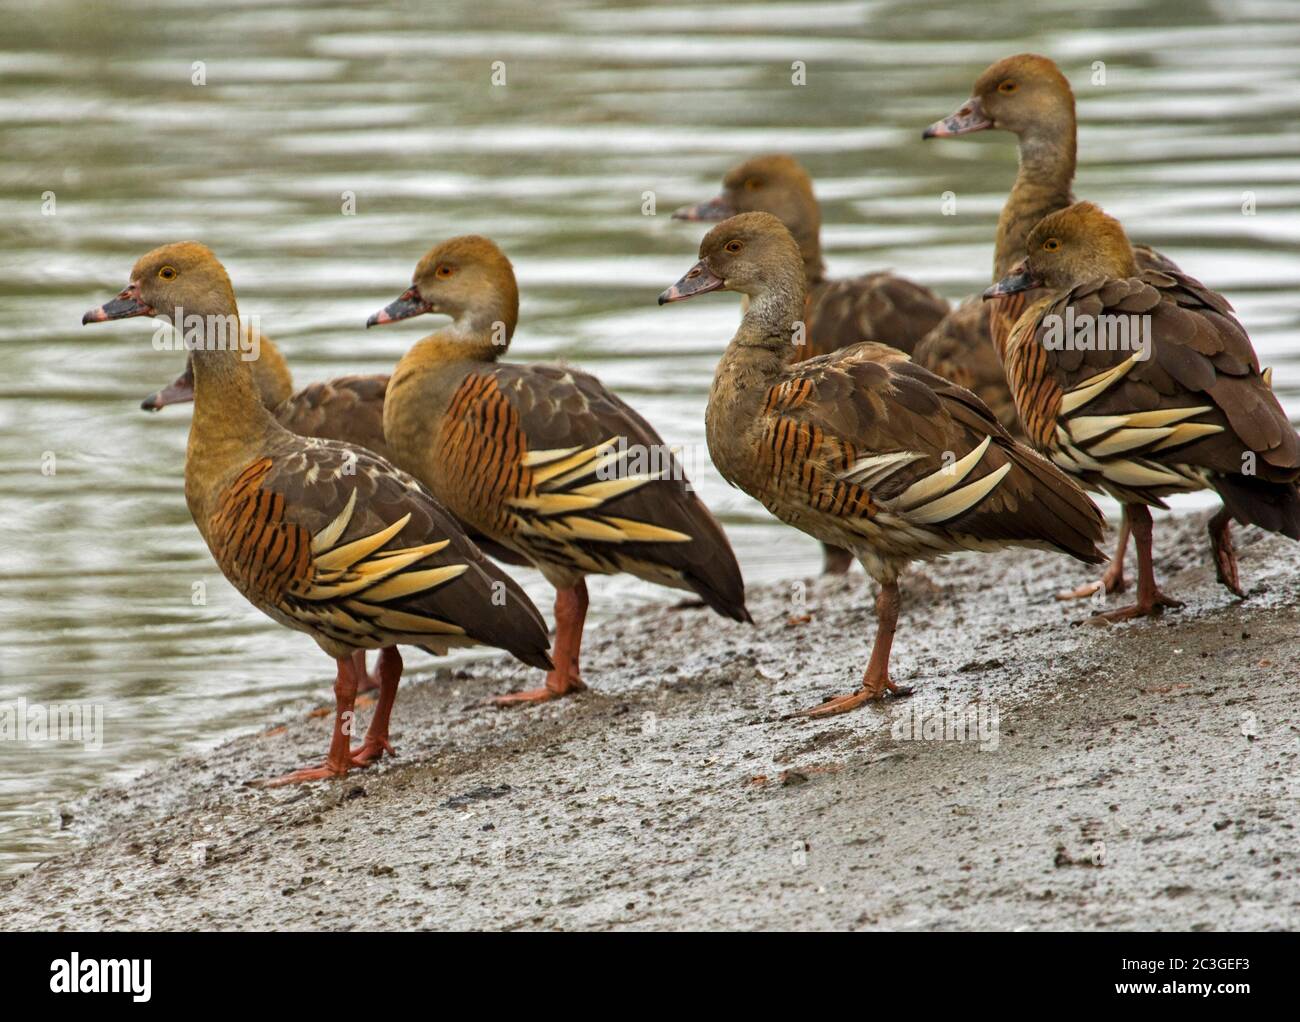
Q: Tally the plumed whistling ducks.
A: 7